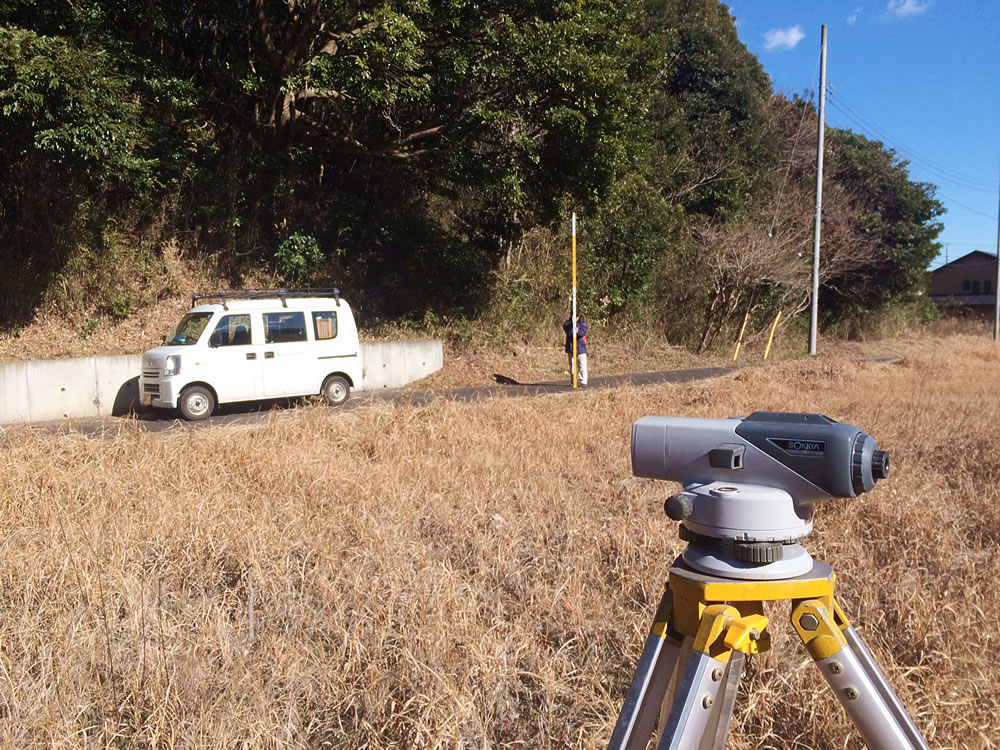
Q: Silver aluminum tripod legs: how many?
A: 3